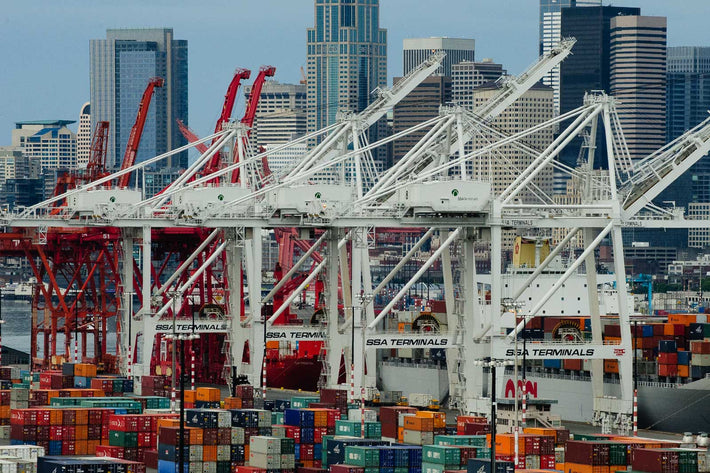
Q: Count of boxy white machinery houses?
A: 4